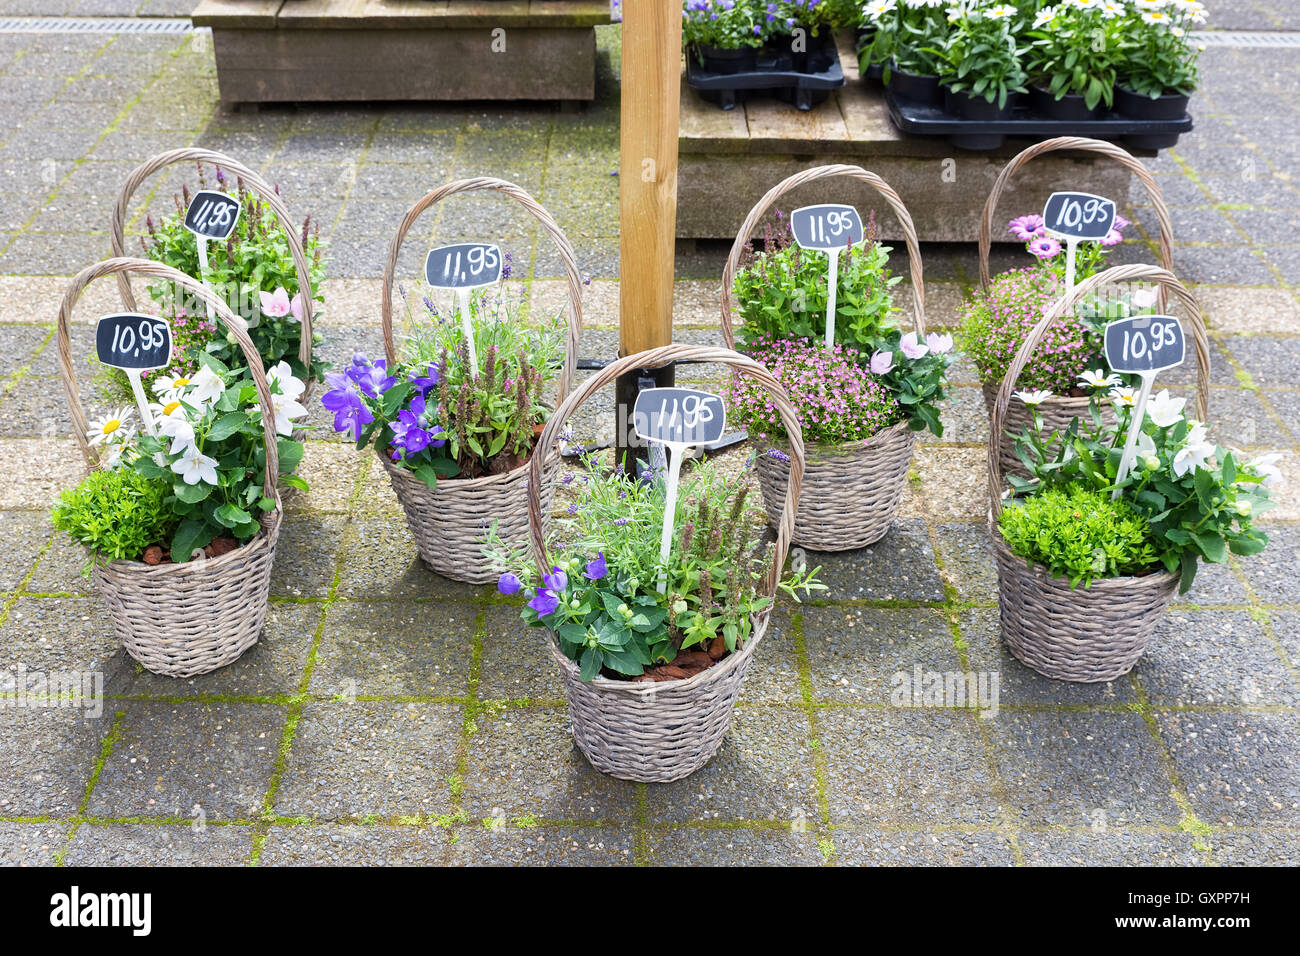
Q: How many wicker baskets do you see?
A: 7